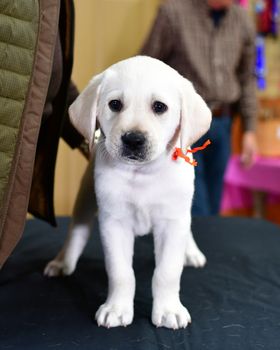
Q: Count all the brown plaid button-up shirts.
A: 1